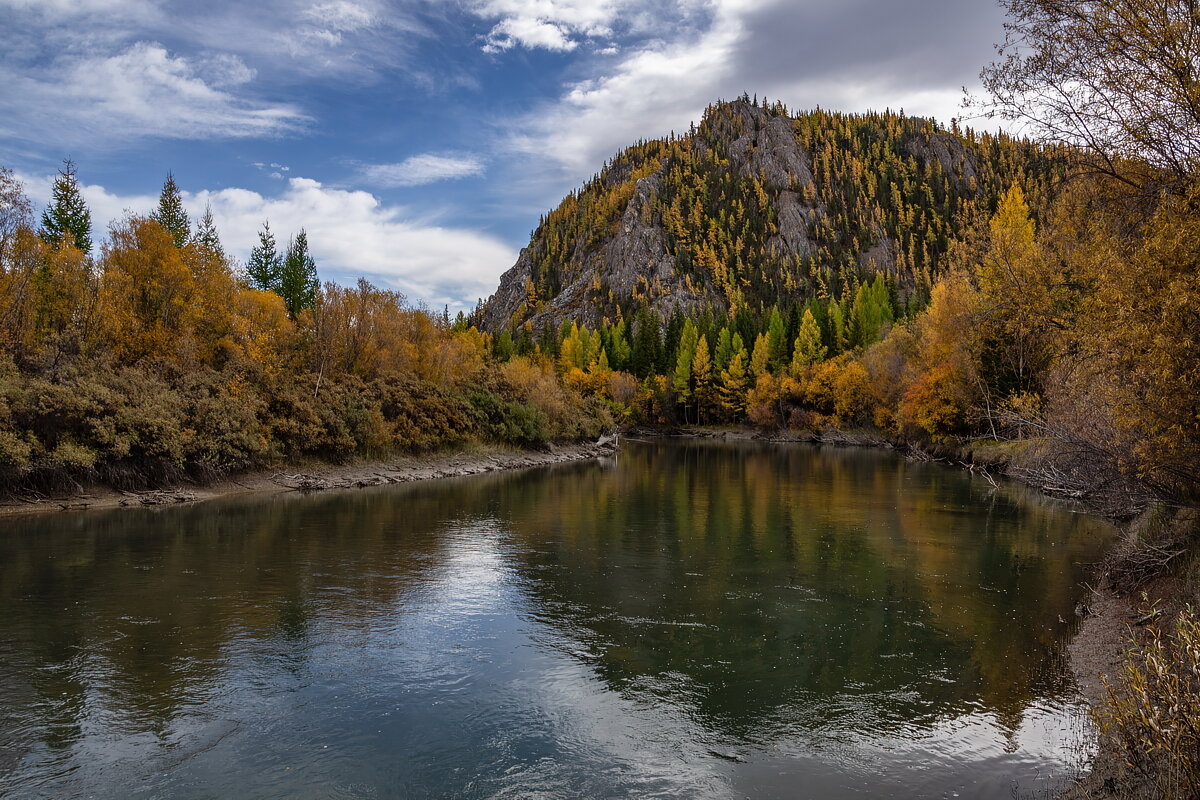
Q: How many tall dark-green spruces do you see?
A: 5